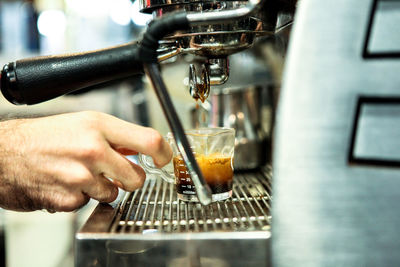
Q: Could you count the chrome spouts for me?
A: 2